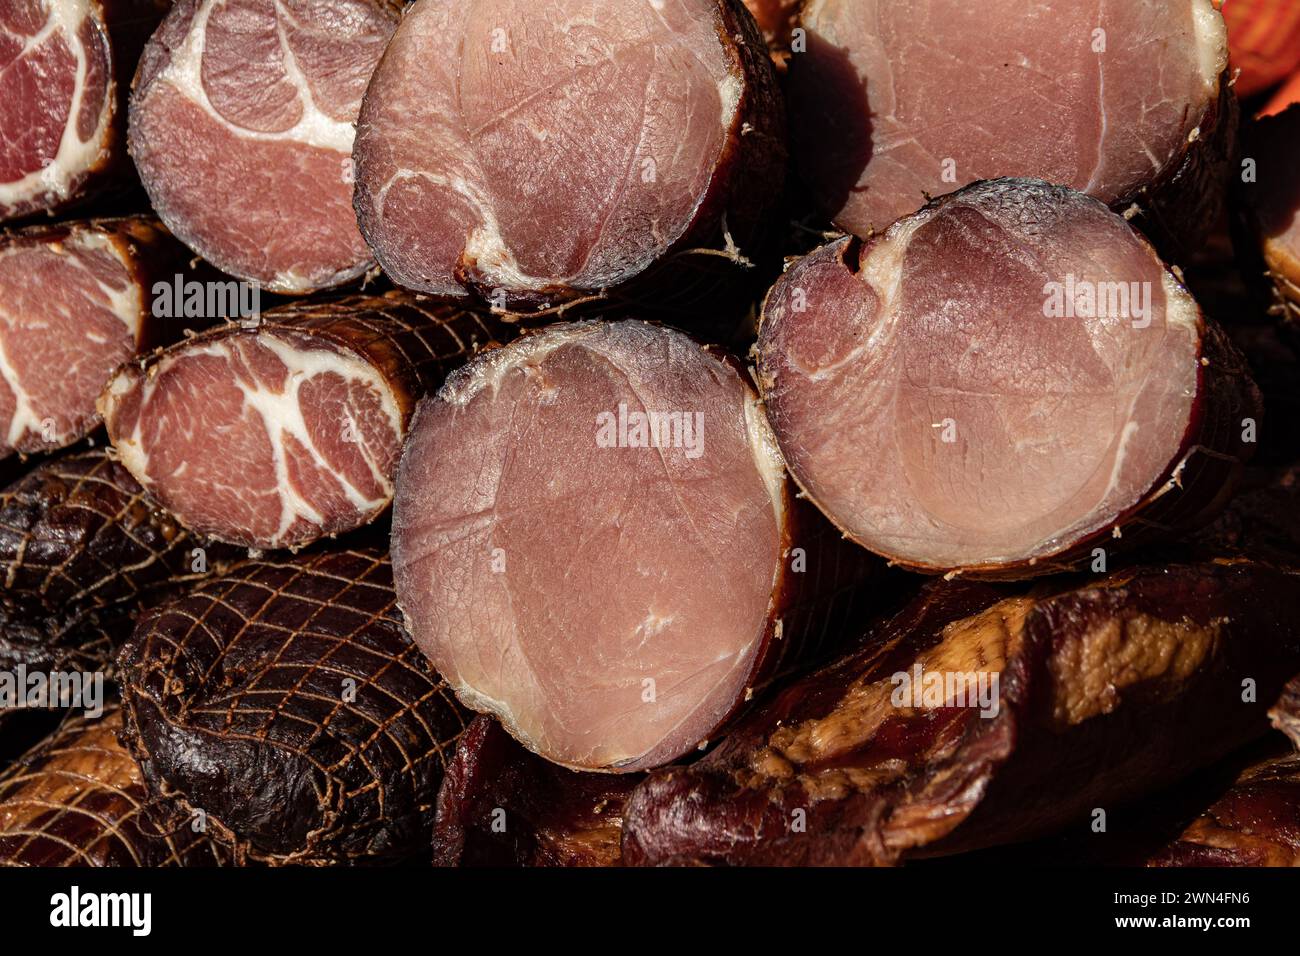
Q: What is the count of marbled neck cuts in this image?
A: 4